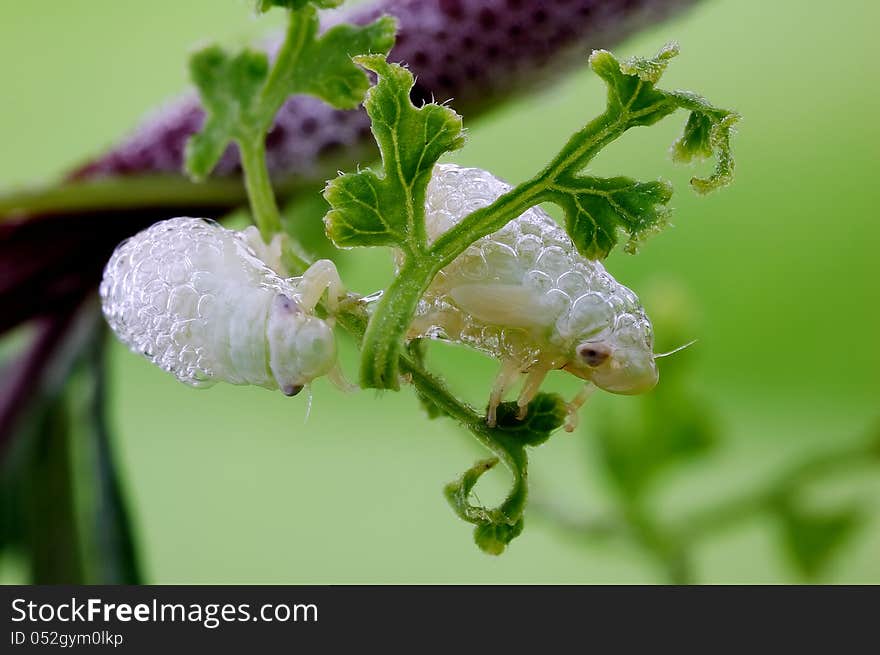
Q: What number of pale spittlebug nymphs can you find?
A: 2